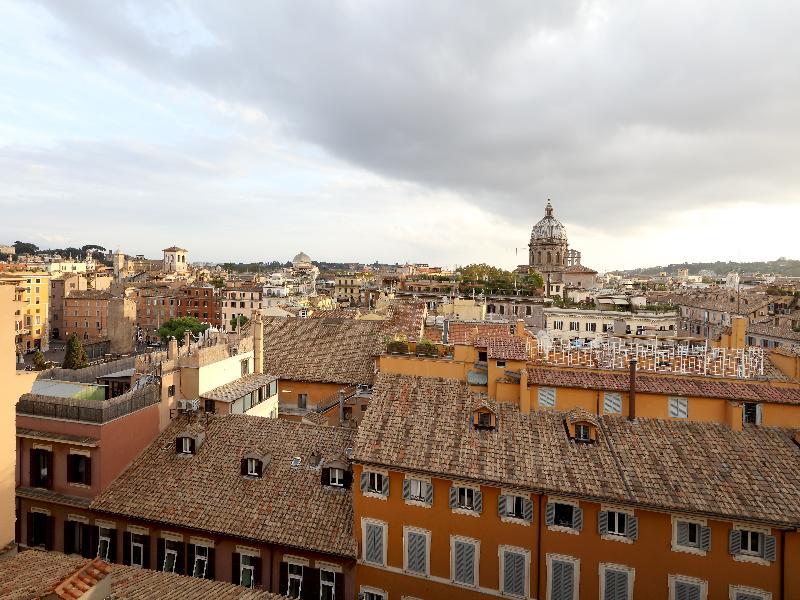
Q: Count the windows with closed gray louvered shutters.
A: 11